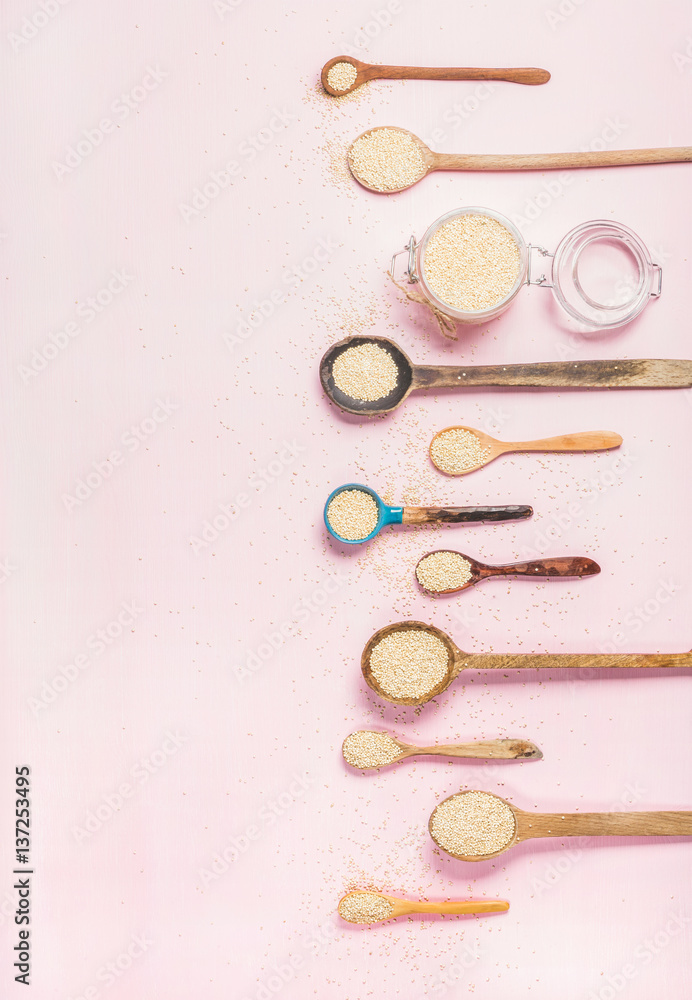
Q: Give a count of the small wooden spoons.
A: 5